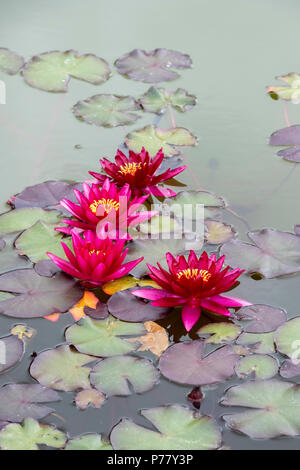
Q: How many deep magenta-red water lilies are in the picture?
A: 4